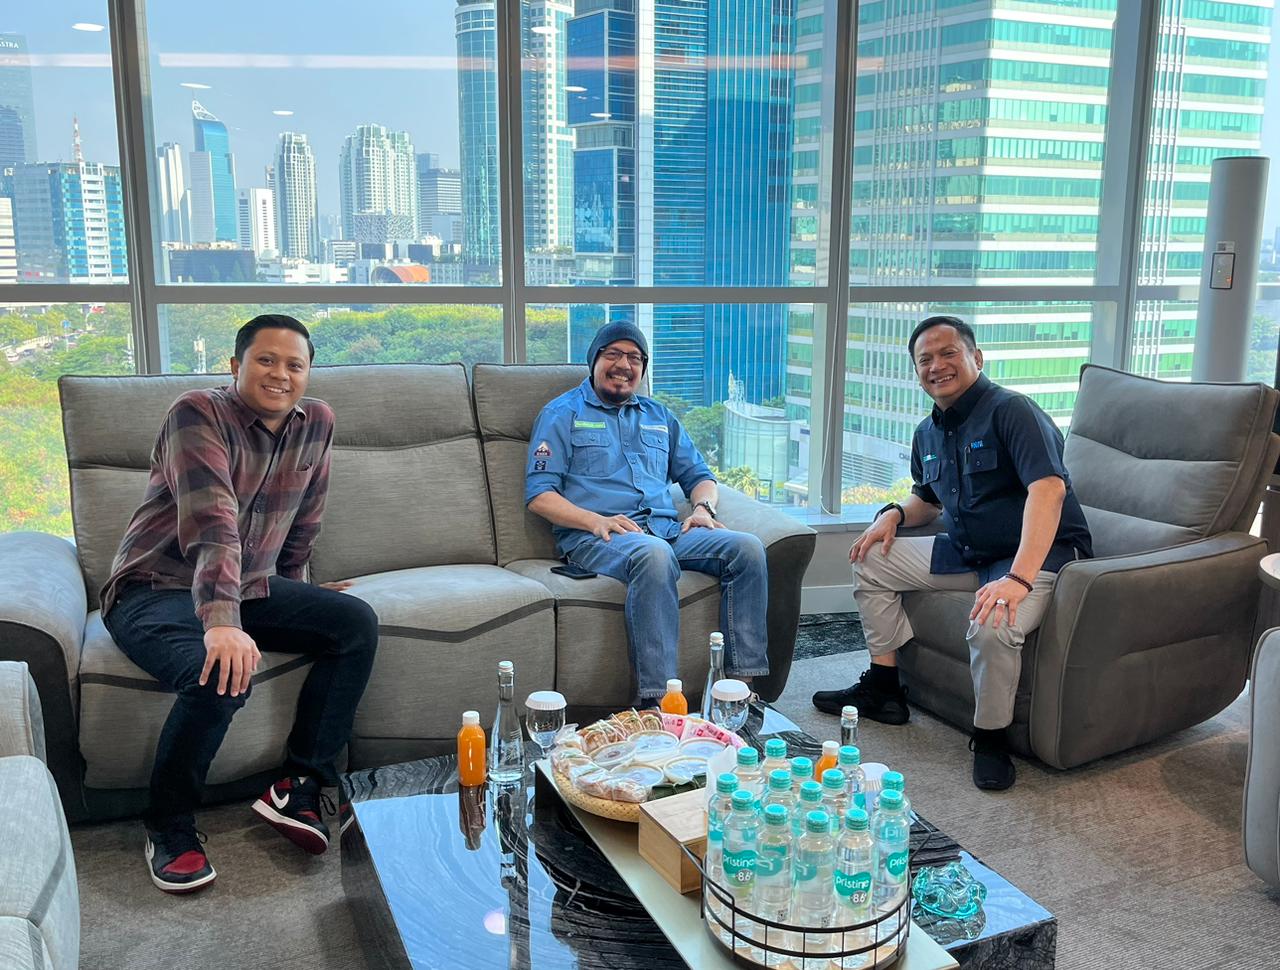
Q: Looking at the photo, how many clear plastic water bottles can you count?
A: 14